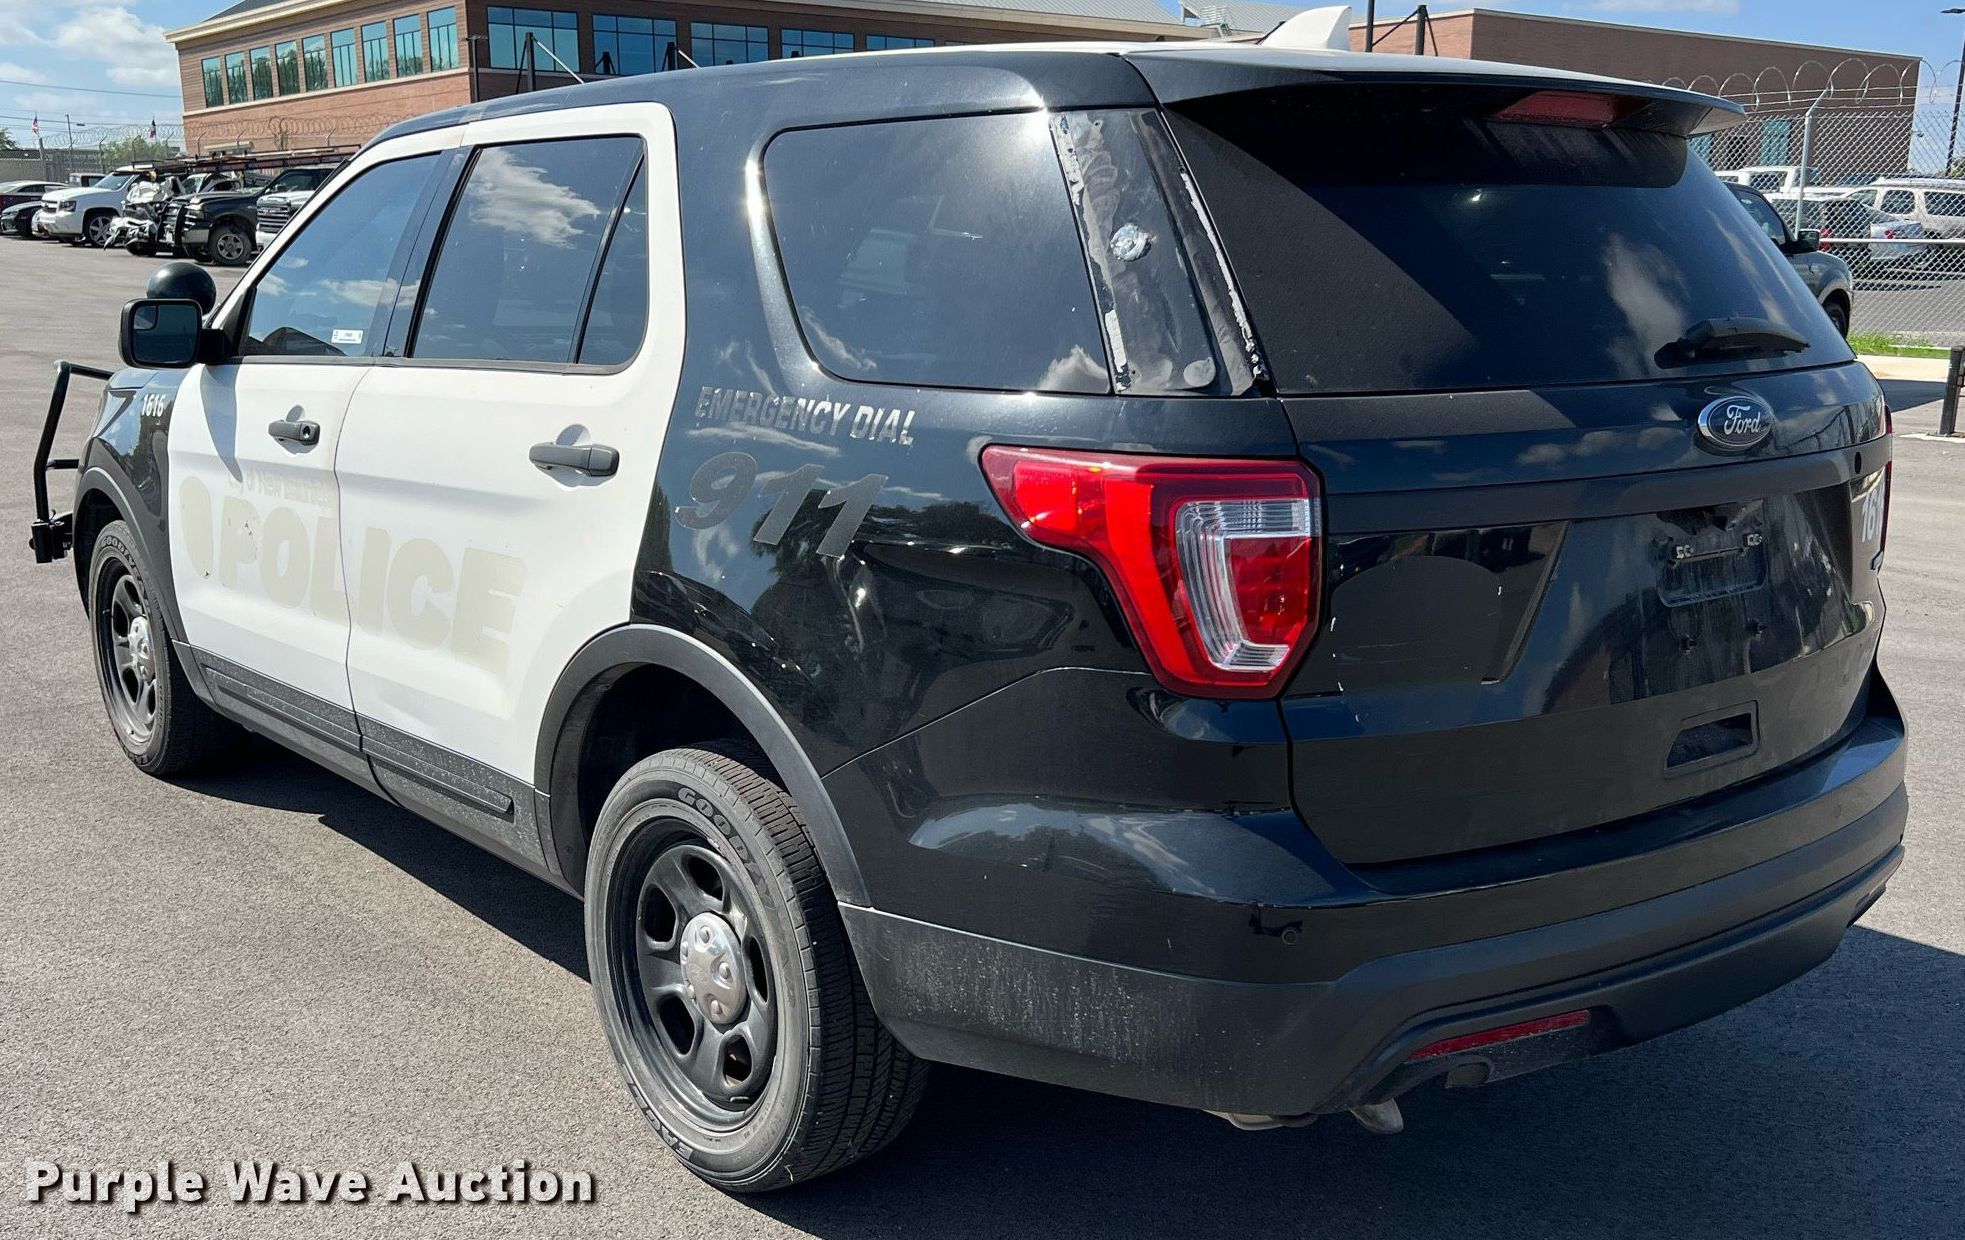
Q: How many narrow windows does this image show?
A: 9